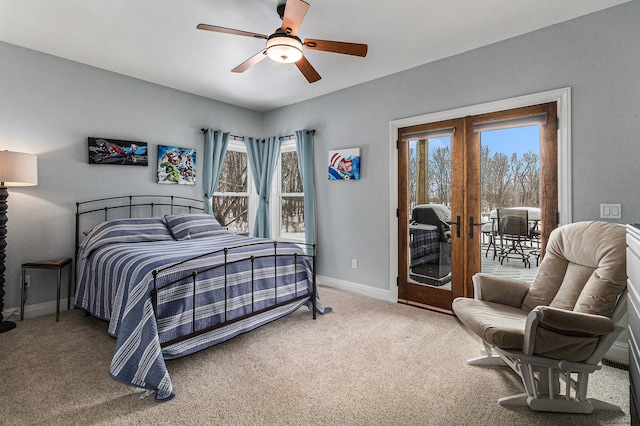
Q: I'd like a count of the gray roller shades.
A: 2